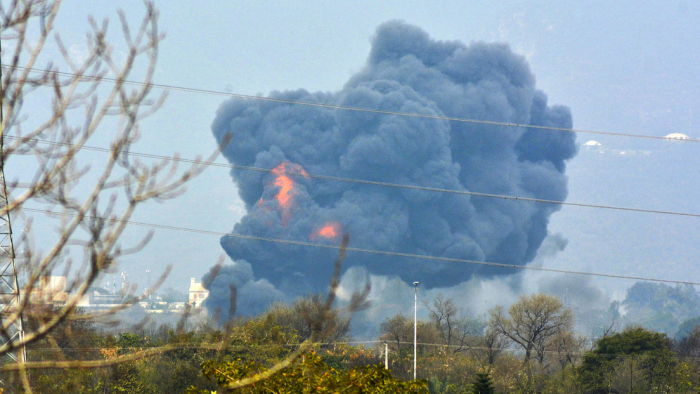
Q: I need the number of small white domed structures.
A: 2